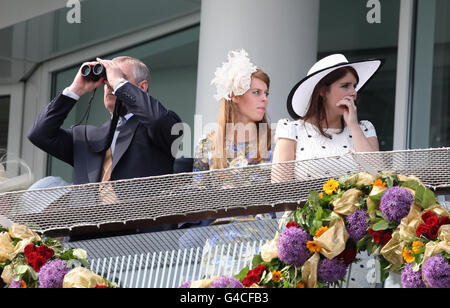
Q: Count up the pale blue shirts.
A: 1